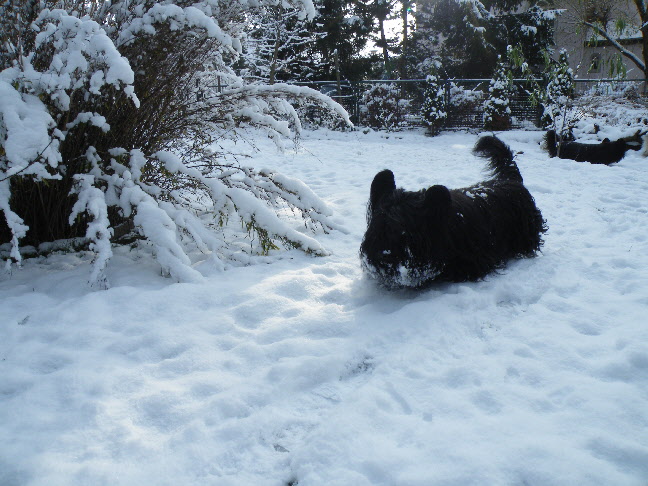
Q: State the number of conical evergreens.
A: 3